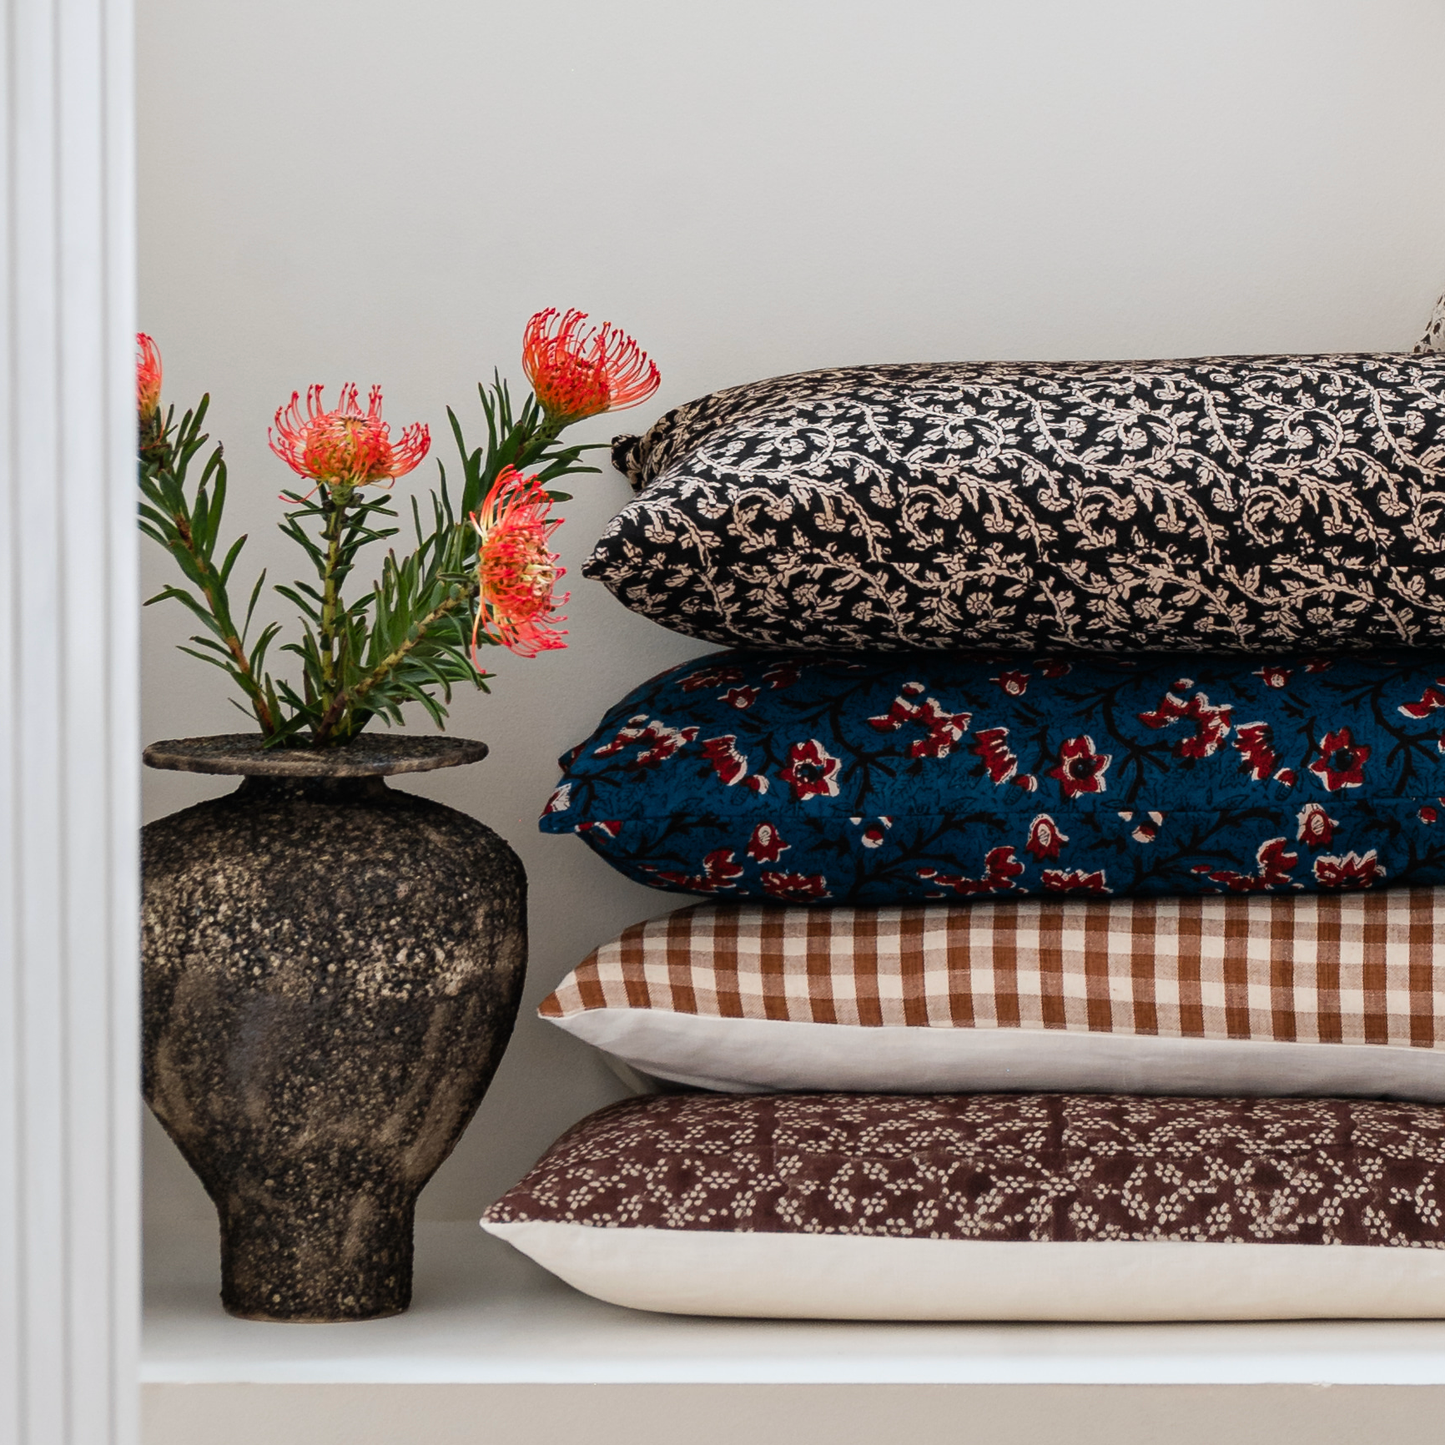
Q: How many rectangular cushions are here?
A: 4